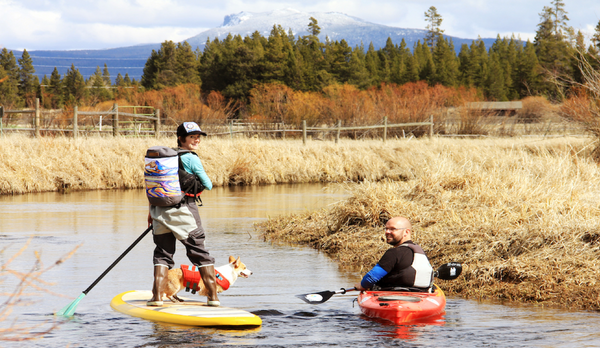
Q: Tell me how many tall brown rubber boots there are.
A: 2